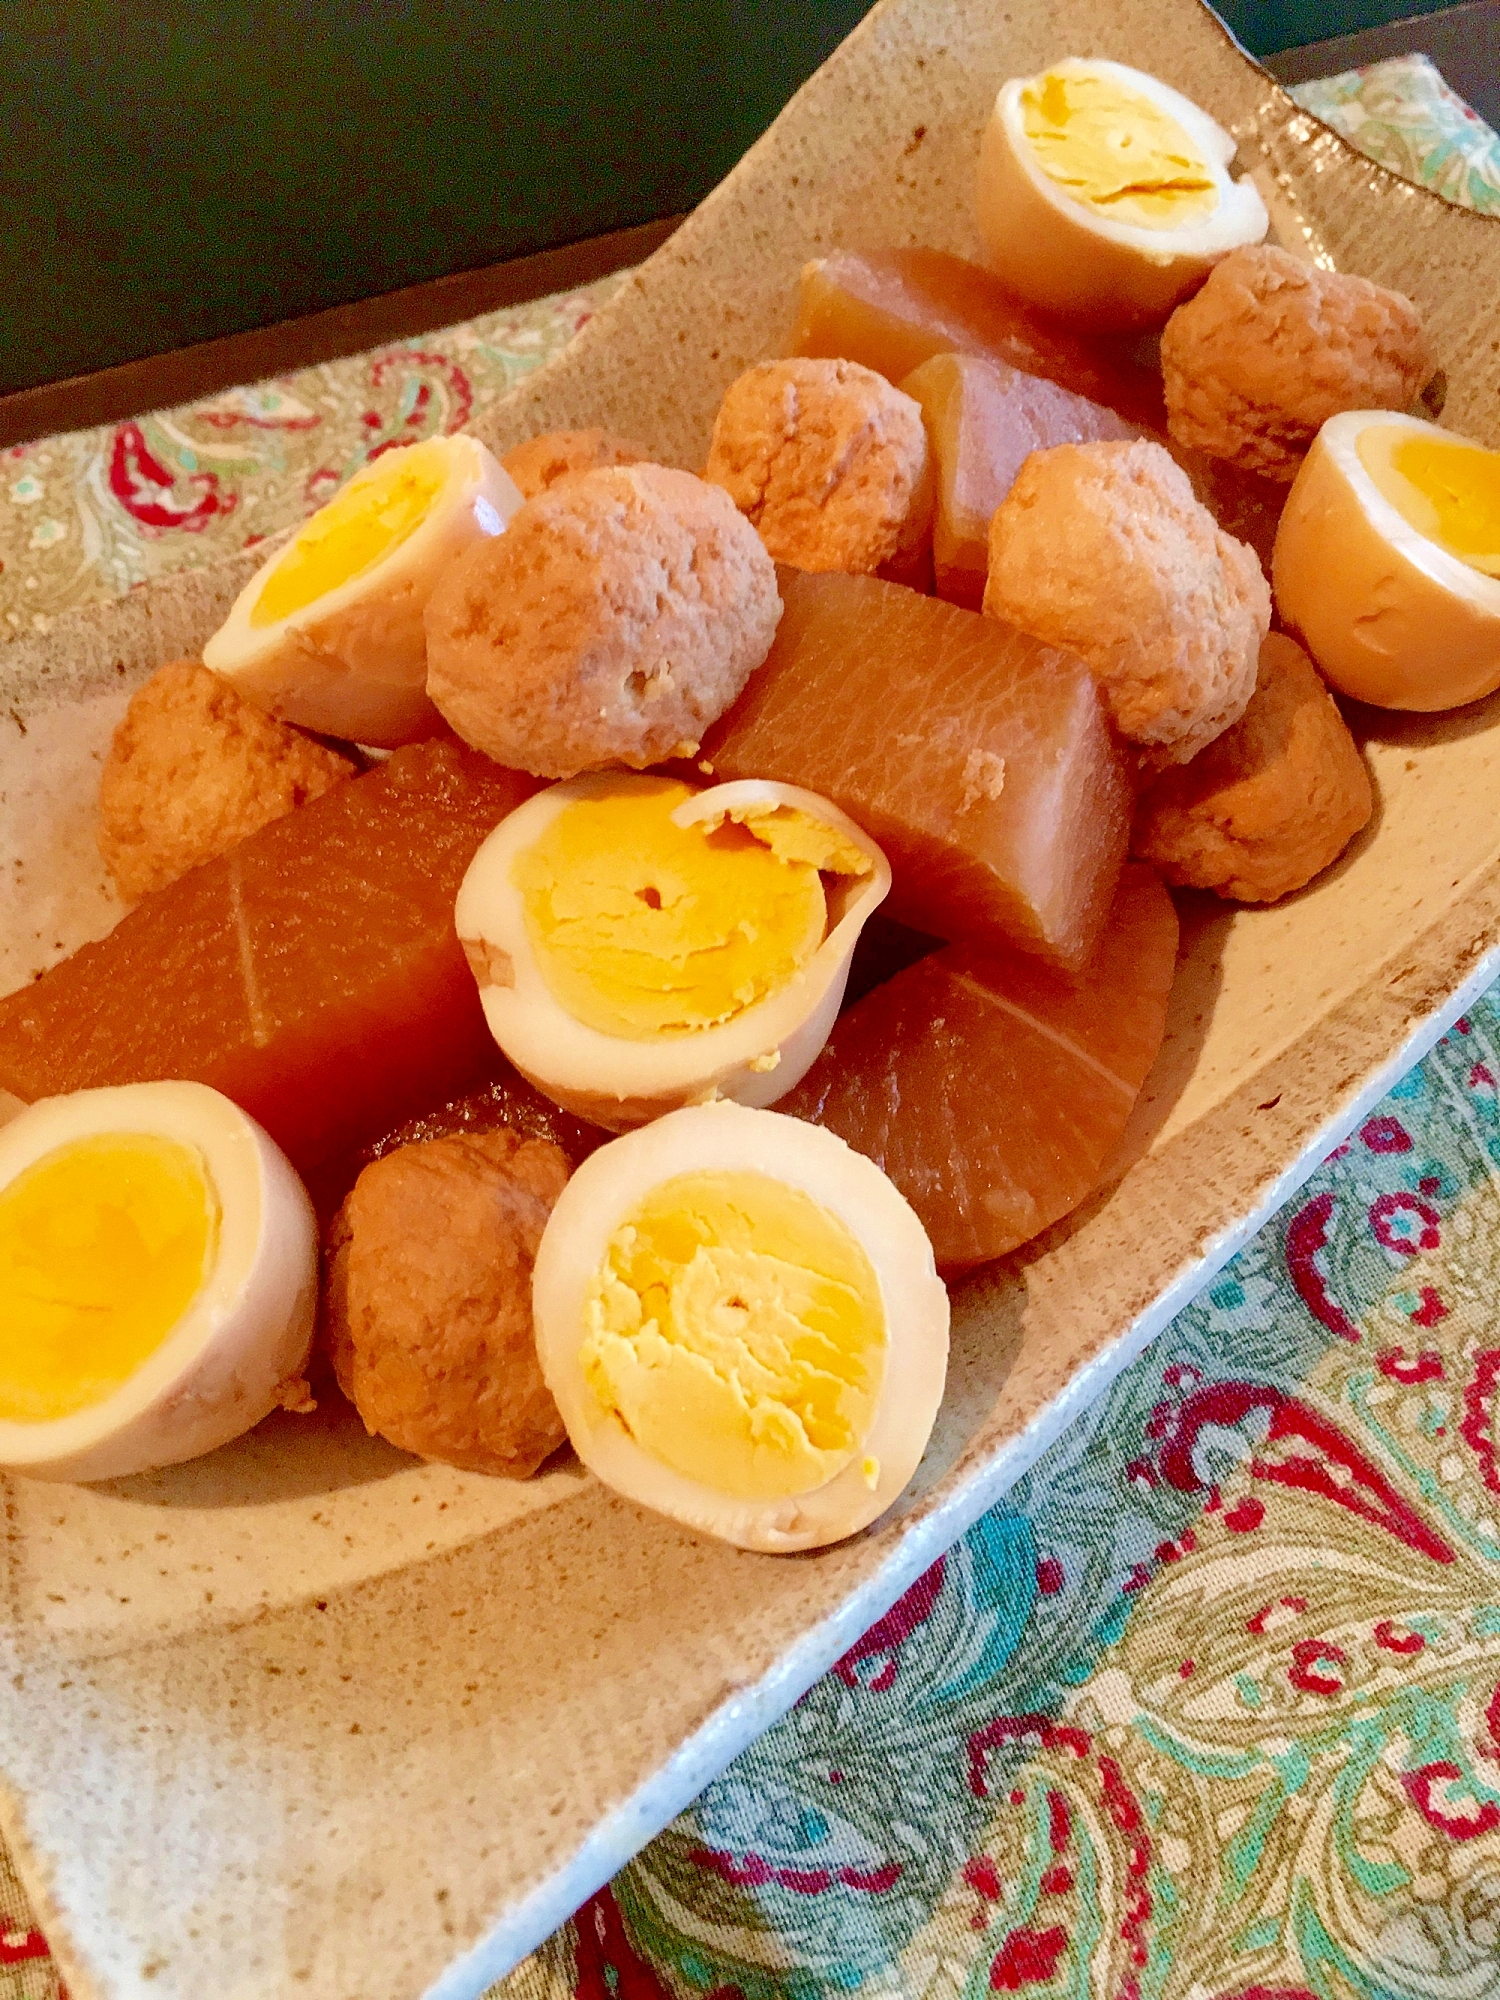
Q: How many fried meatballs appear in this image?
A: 8